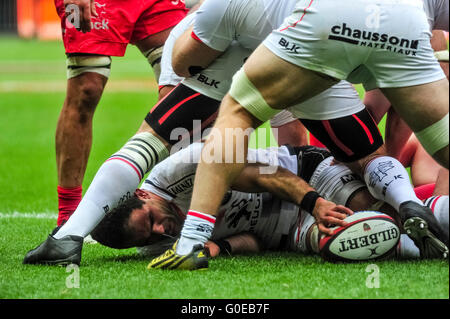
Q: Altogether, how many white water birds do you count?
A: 0